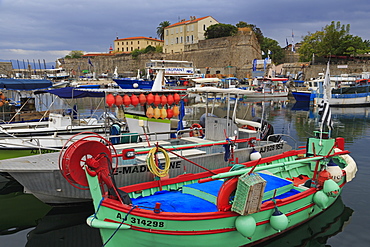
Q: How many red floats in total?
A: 11